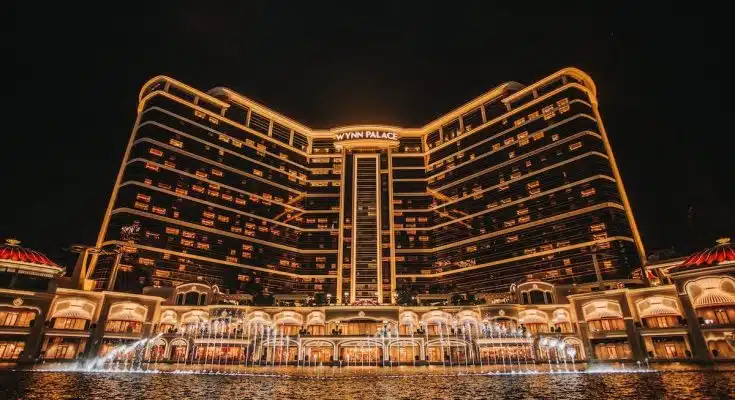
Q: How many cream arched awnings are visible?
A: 15